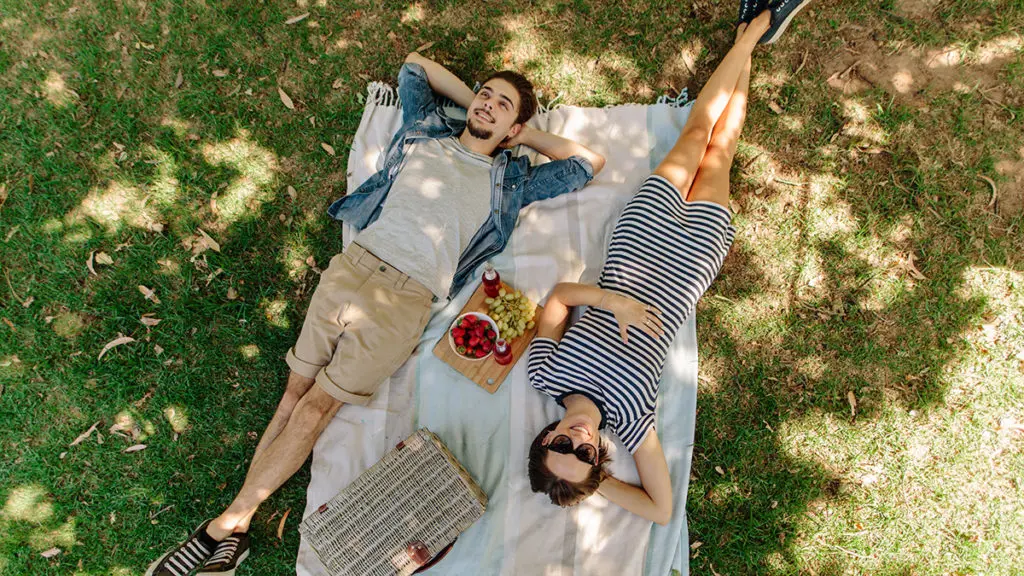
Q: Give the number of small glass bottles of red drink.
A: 2